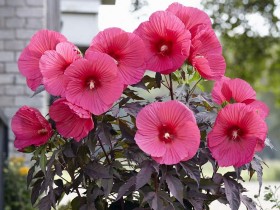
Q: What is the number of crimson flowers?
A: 12